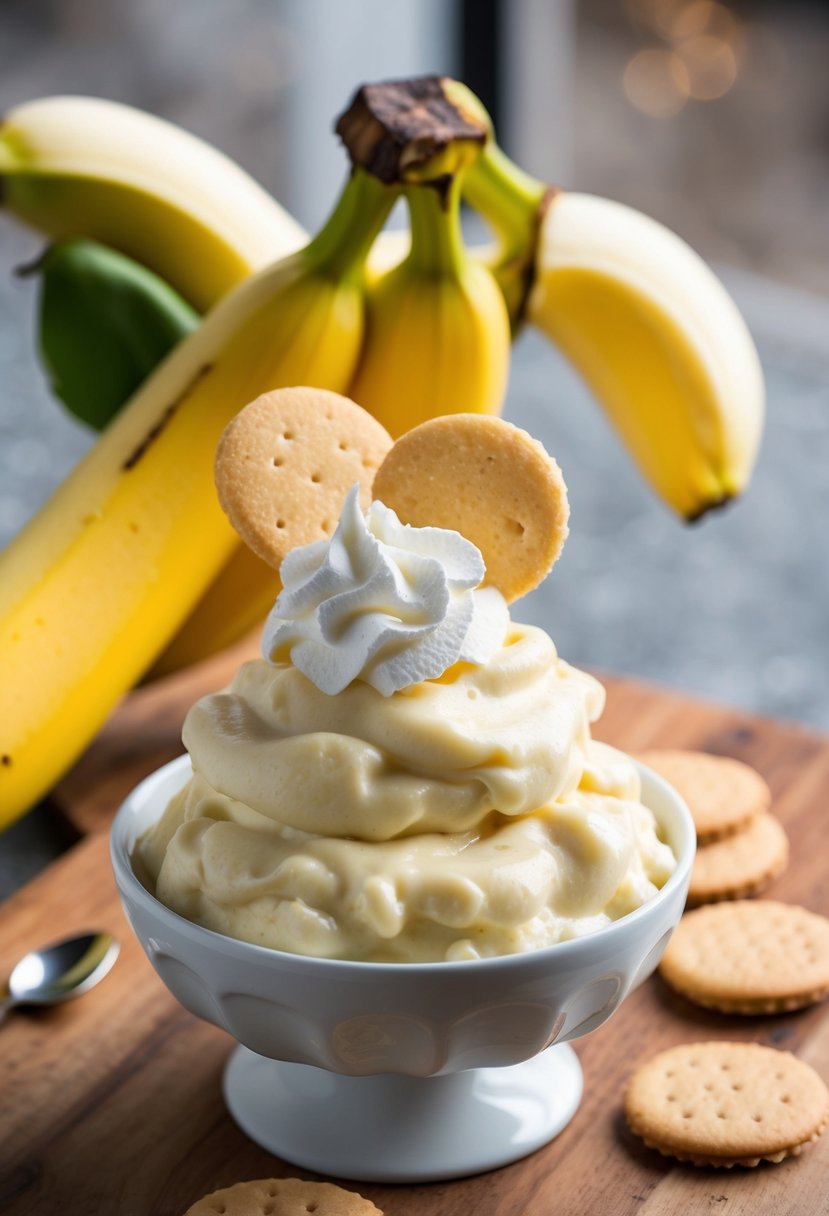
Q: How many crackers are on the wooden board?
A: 5